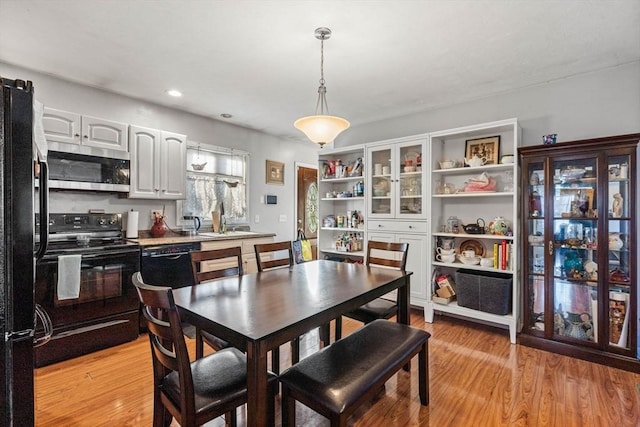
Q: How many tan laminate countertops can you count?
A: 1